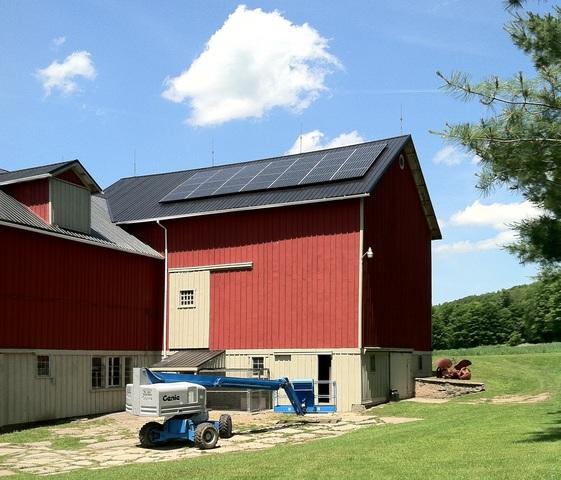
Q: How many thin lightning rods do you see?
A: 4